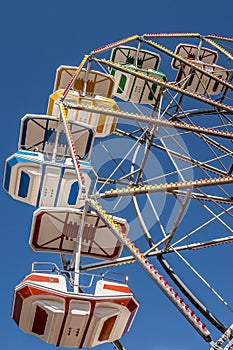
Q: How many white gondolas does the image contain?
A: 5